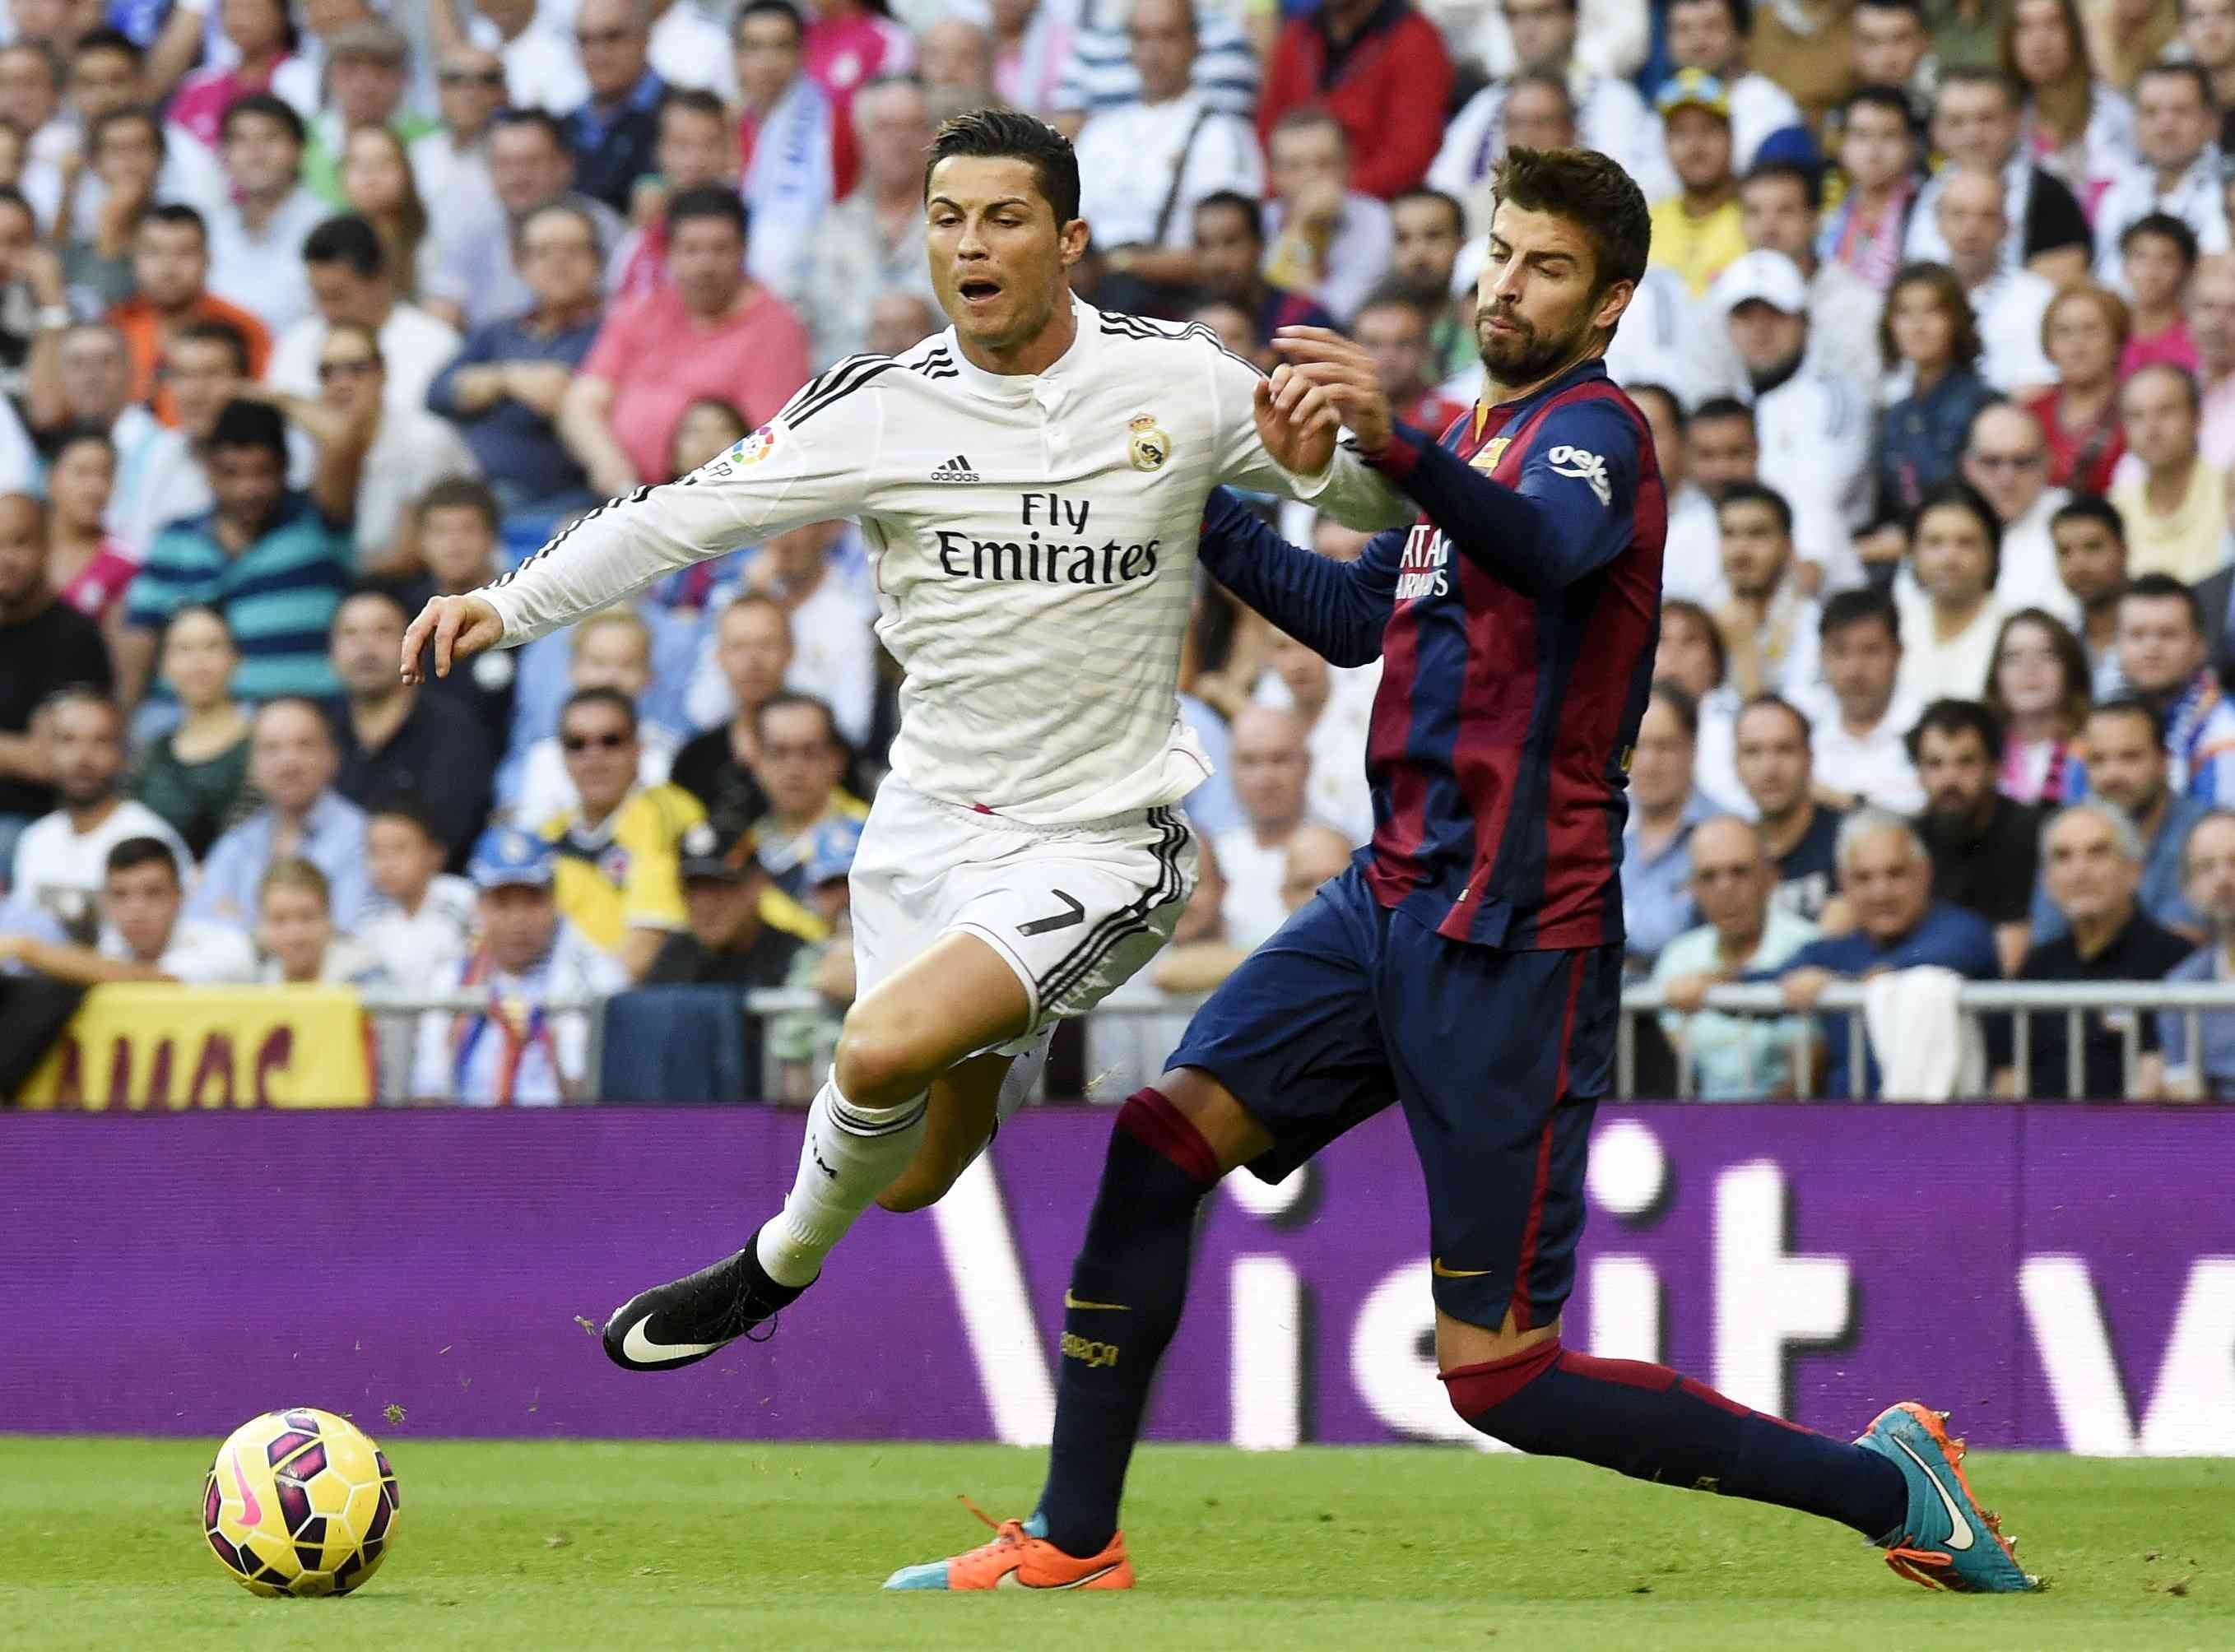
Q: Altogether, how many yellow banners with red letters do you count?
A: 1